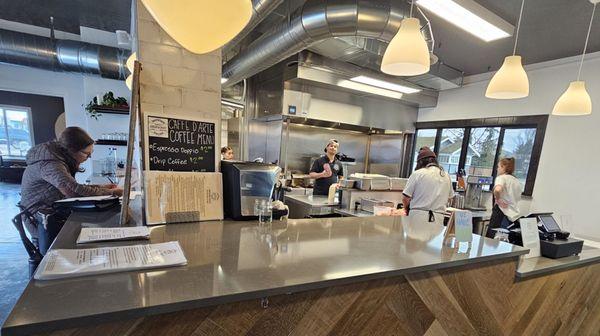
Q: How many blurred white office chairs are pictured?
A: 0